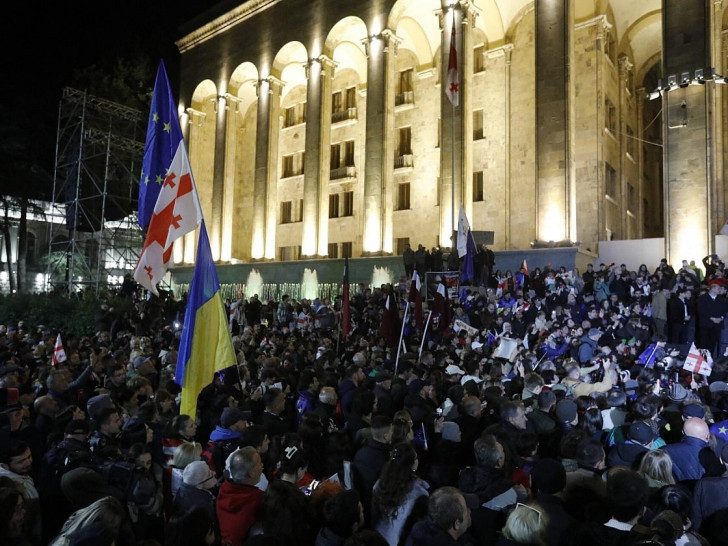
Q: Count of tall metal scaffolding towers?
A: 1